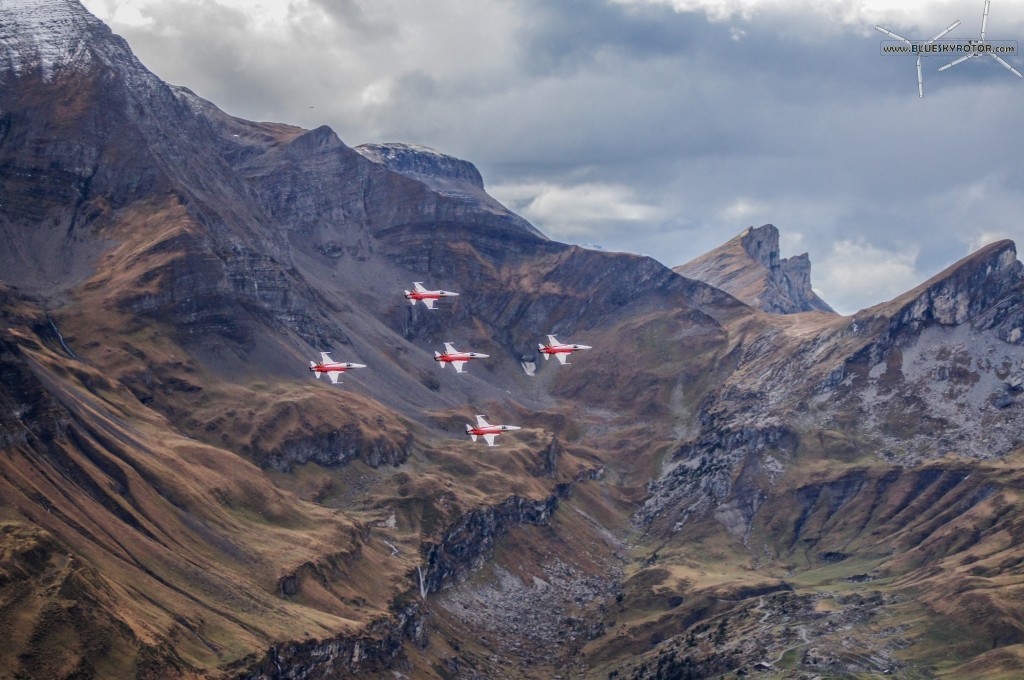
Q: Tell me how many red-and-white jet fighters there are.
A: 5